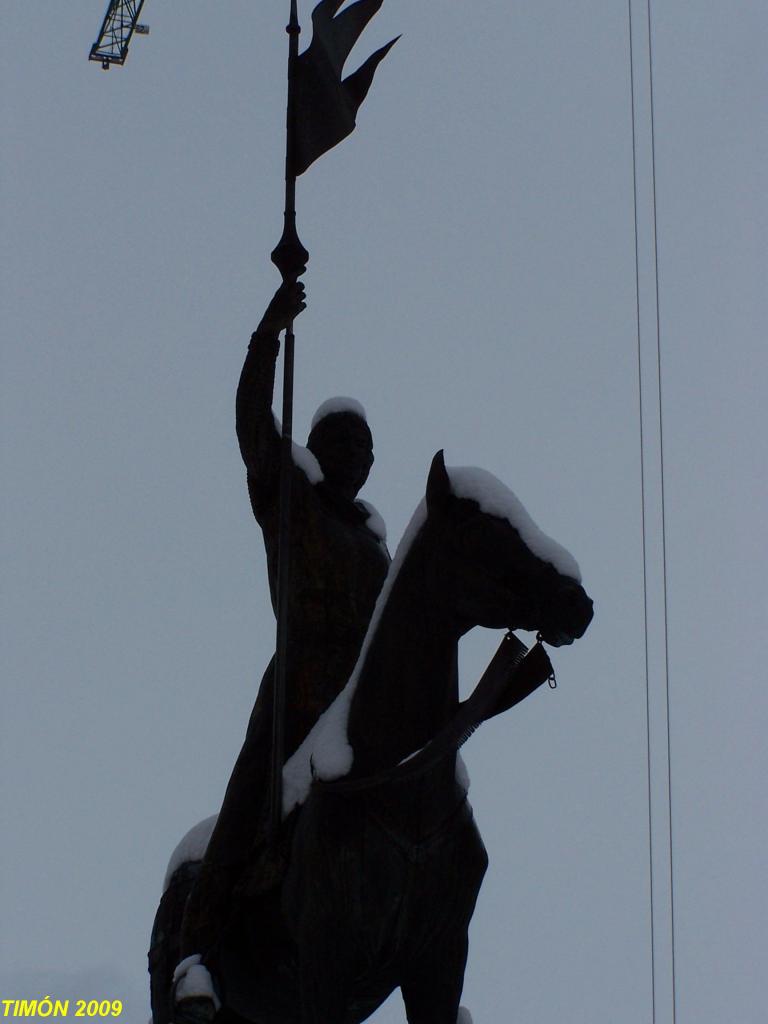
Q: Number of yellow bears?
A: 0